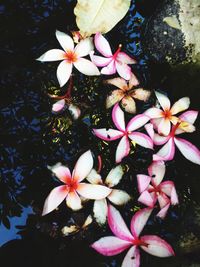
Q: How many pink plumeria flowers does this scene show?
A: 5